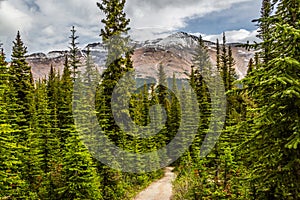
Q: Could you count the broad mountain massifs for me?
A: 1